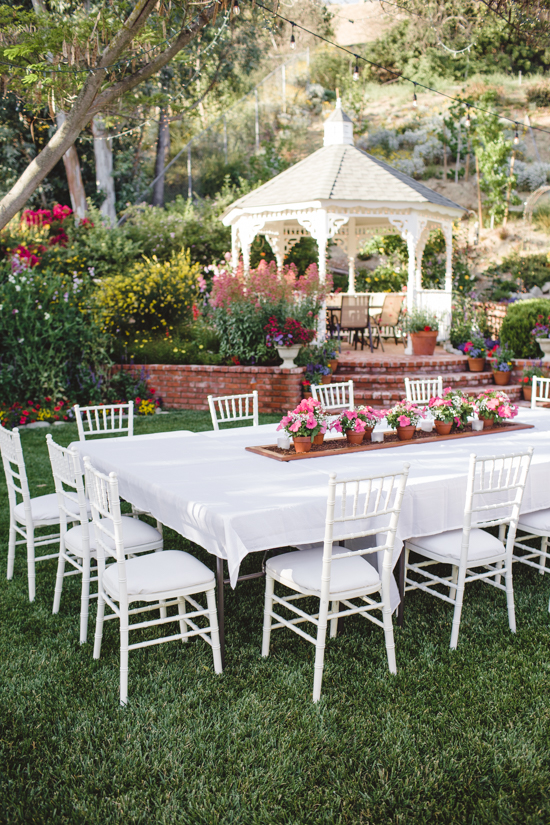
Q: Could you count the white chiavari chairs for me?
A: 11